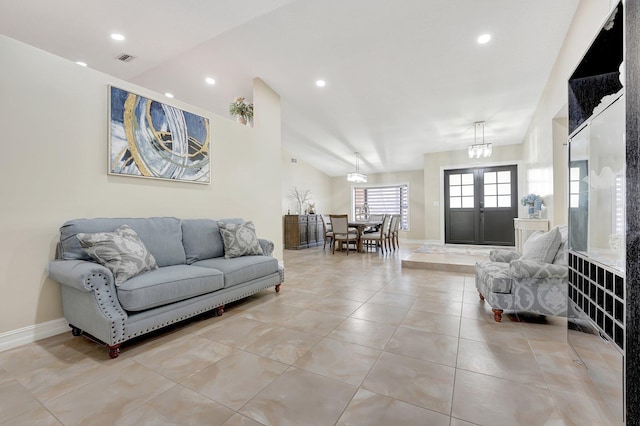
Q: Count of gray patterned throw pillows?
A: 2